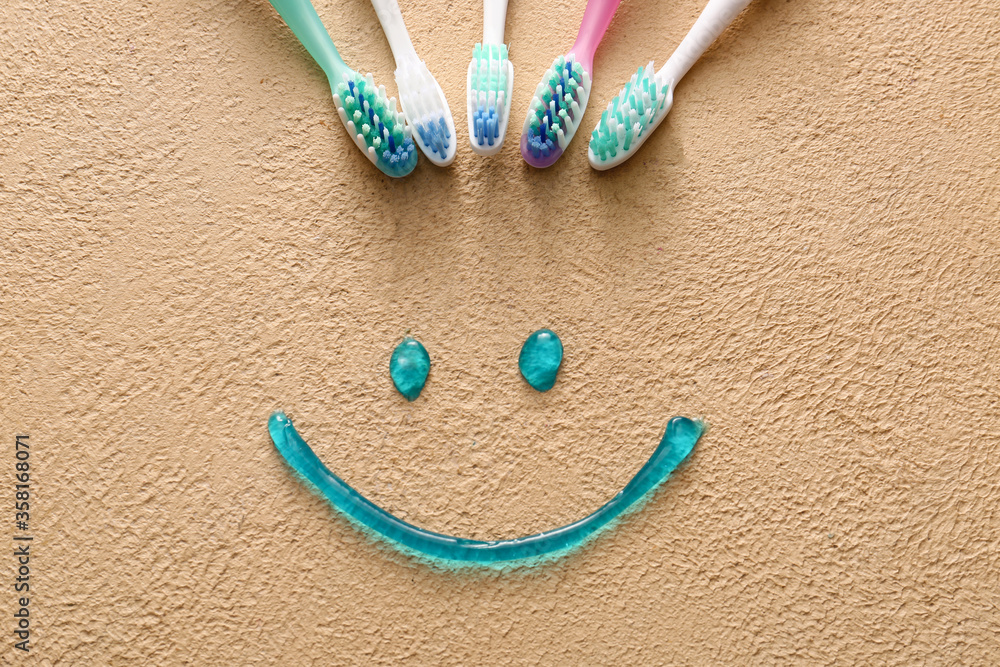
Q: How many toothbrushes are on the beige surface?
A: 5